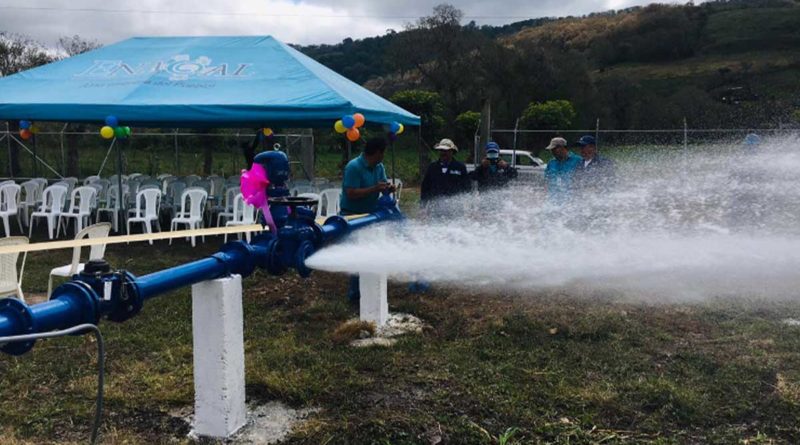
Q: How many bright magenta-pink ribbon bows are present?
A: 1